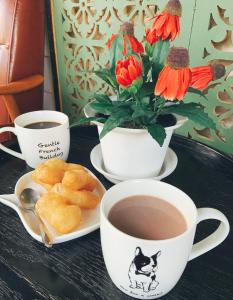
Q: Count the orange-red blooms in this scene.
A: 5